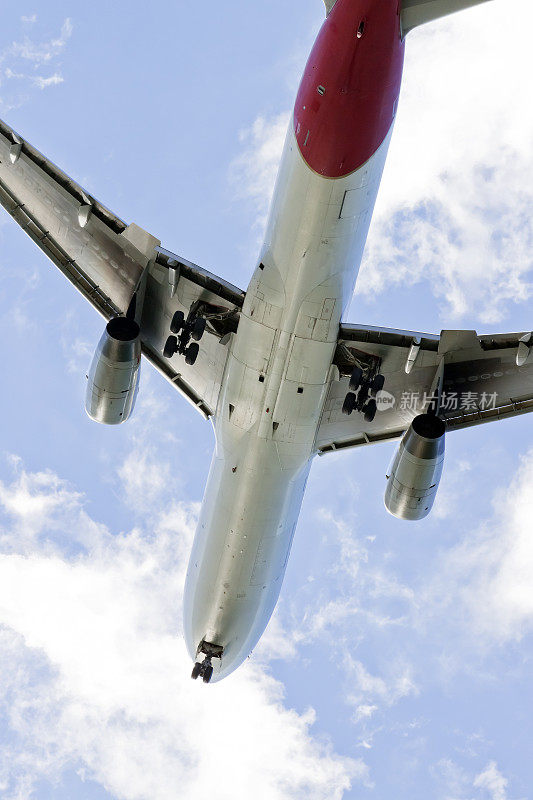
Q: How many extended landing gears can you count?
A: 3